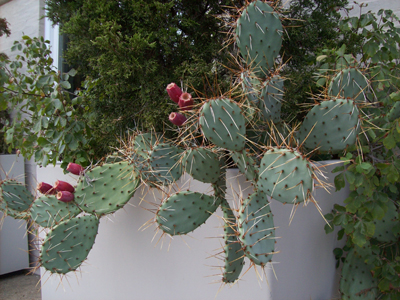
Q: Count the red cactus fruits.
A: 7